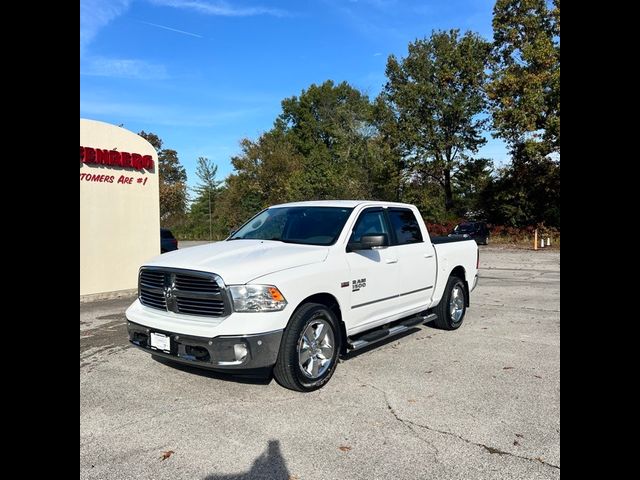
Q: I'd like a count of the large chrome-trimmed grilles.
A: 1